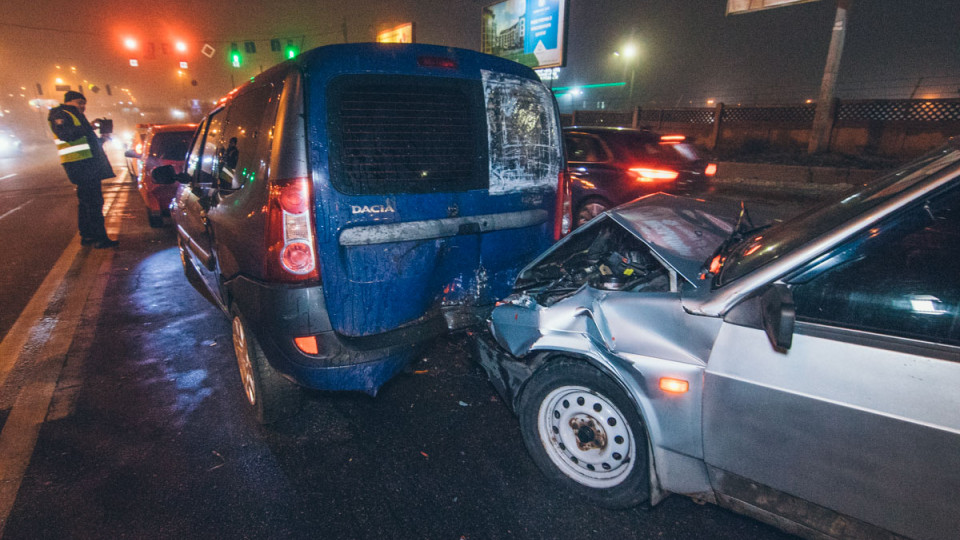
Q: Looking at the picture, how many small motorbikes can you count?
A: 0